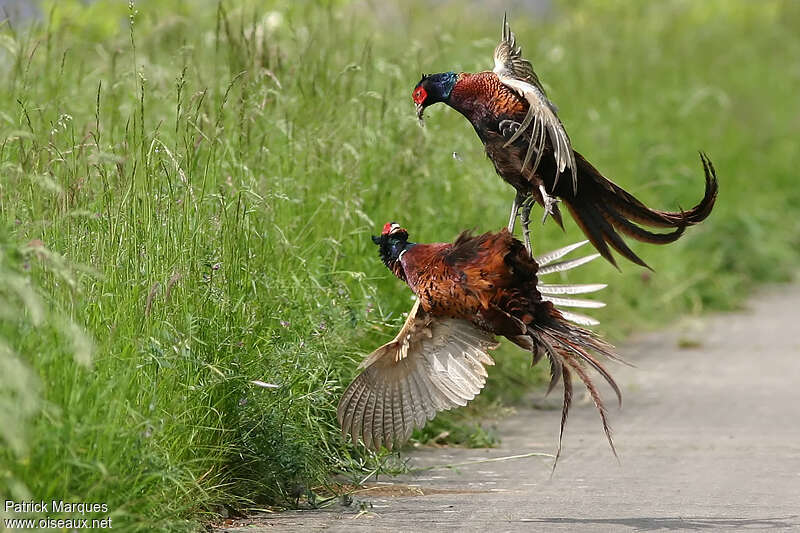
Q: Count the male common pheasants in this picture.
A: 2